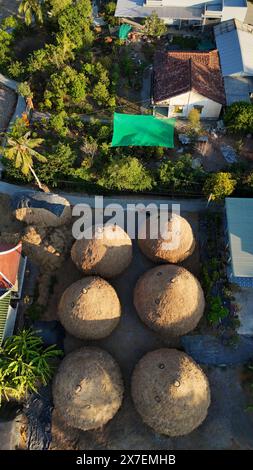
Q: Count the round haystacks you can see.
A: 6